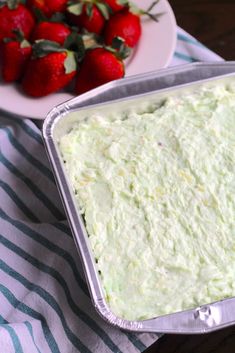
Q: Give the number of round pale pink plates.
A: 1